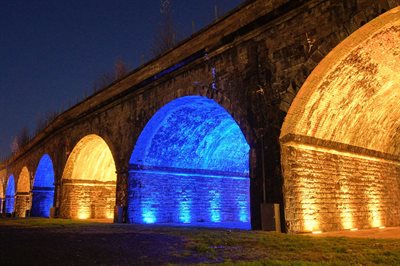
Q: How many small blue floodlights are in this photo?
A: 4